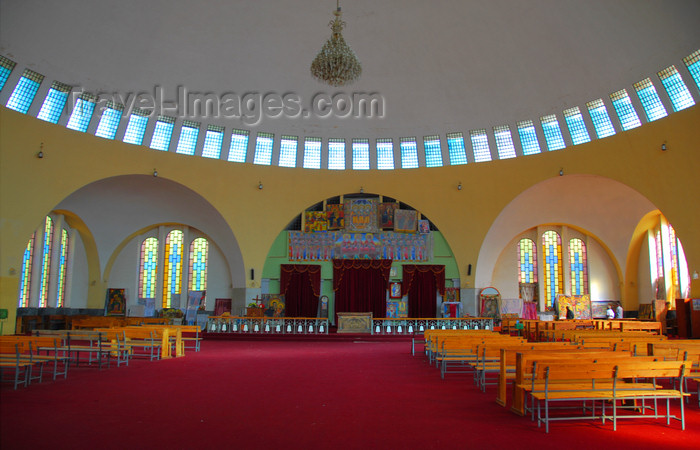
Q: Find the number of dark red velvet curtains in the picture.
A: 3